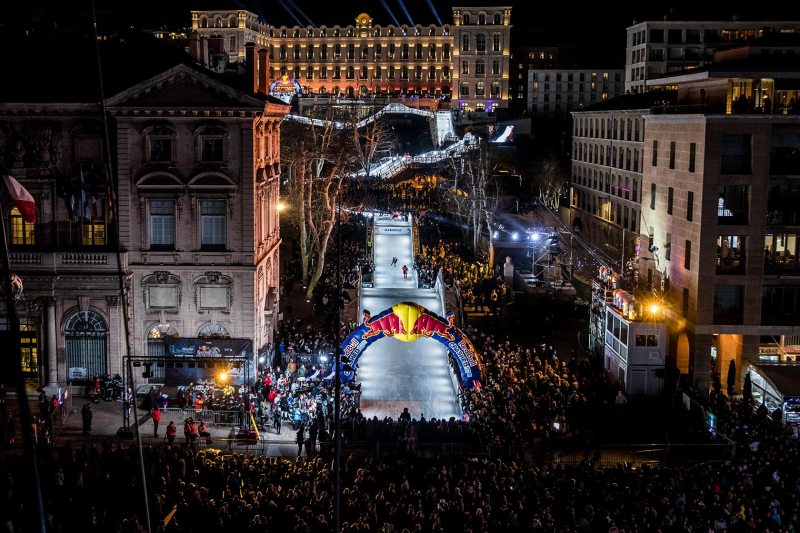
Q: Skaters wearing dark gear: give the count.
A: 1